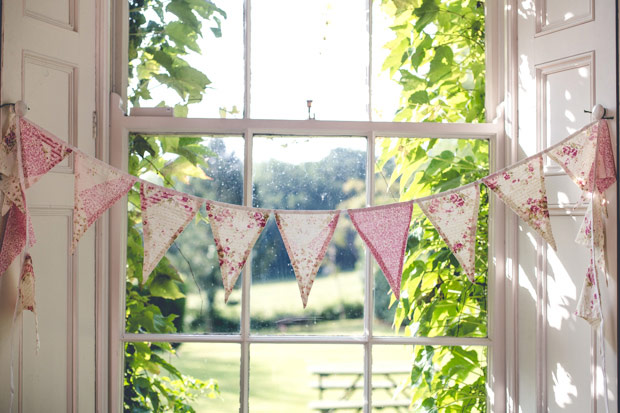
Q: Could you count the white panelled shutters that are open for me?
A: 2